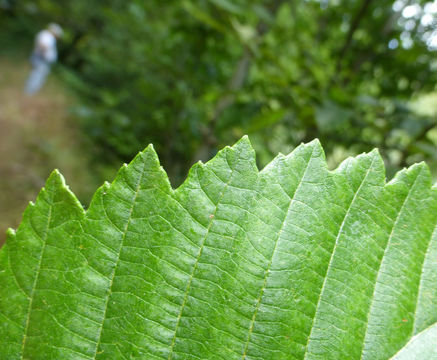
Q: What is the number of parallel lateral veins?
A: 7